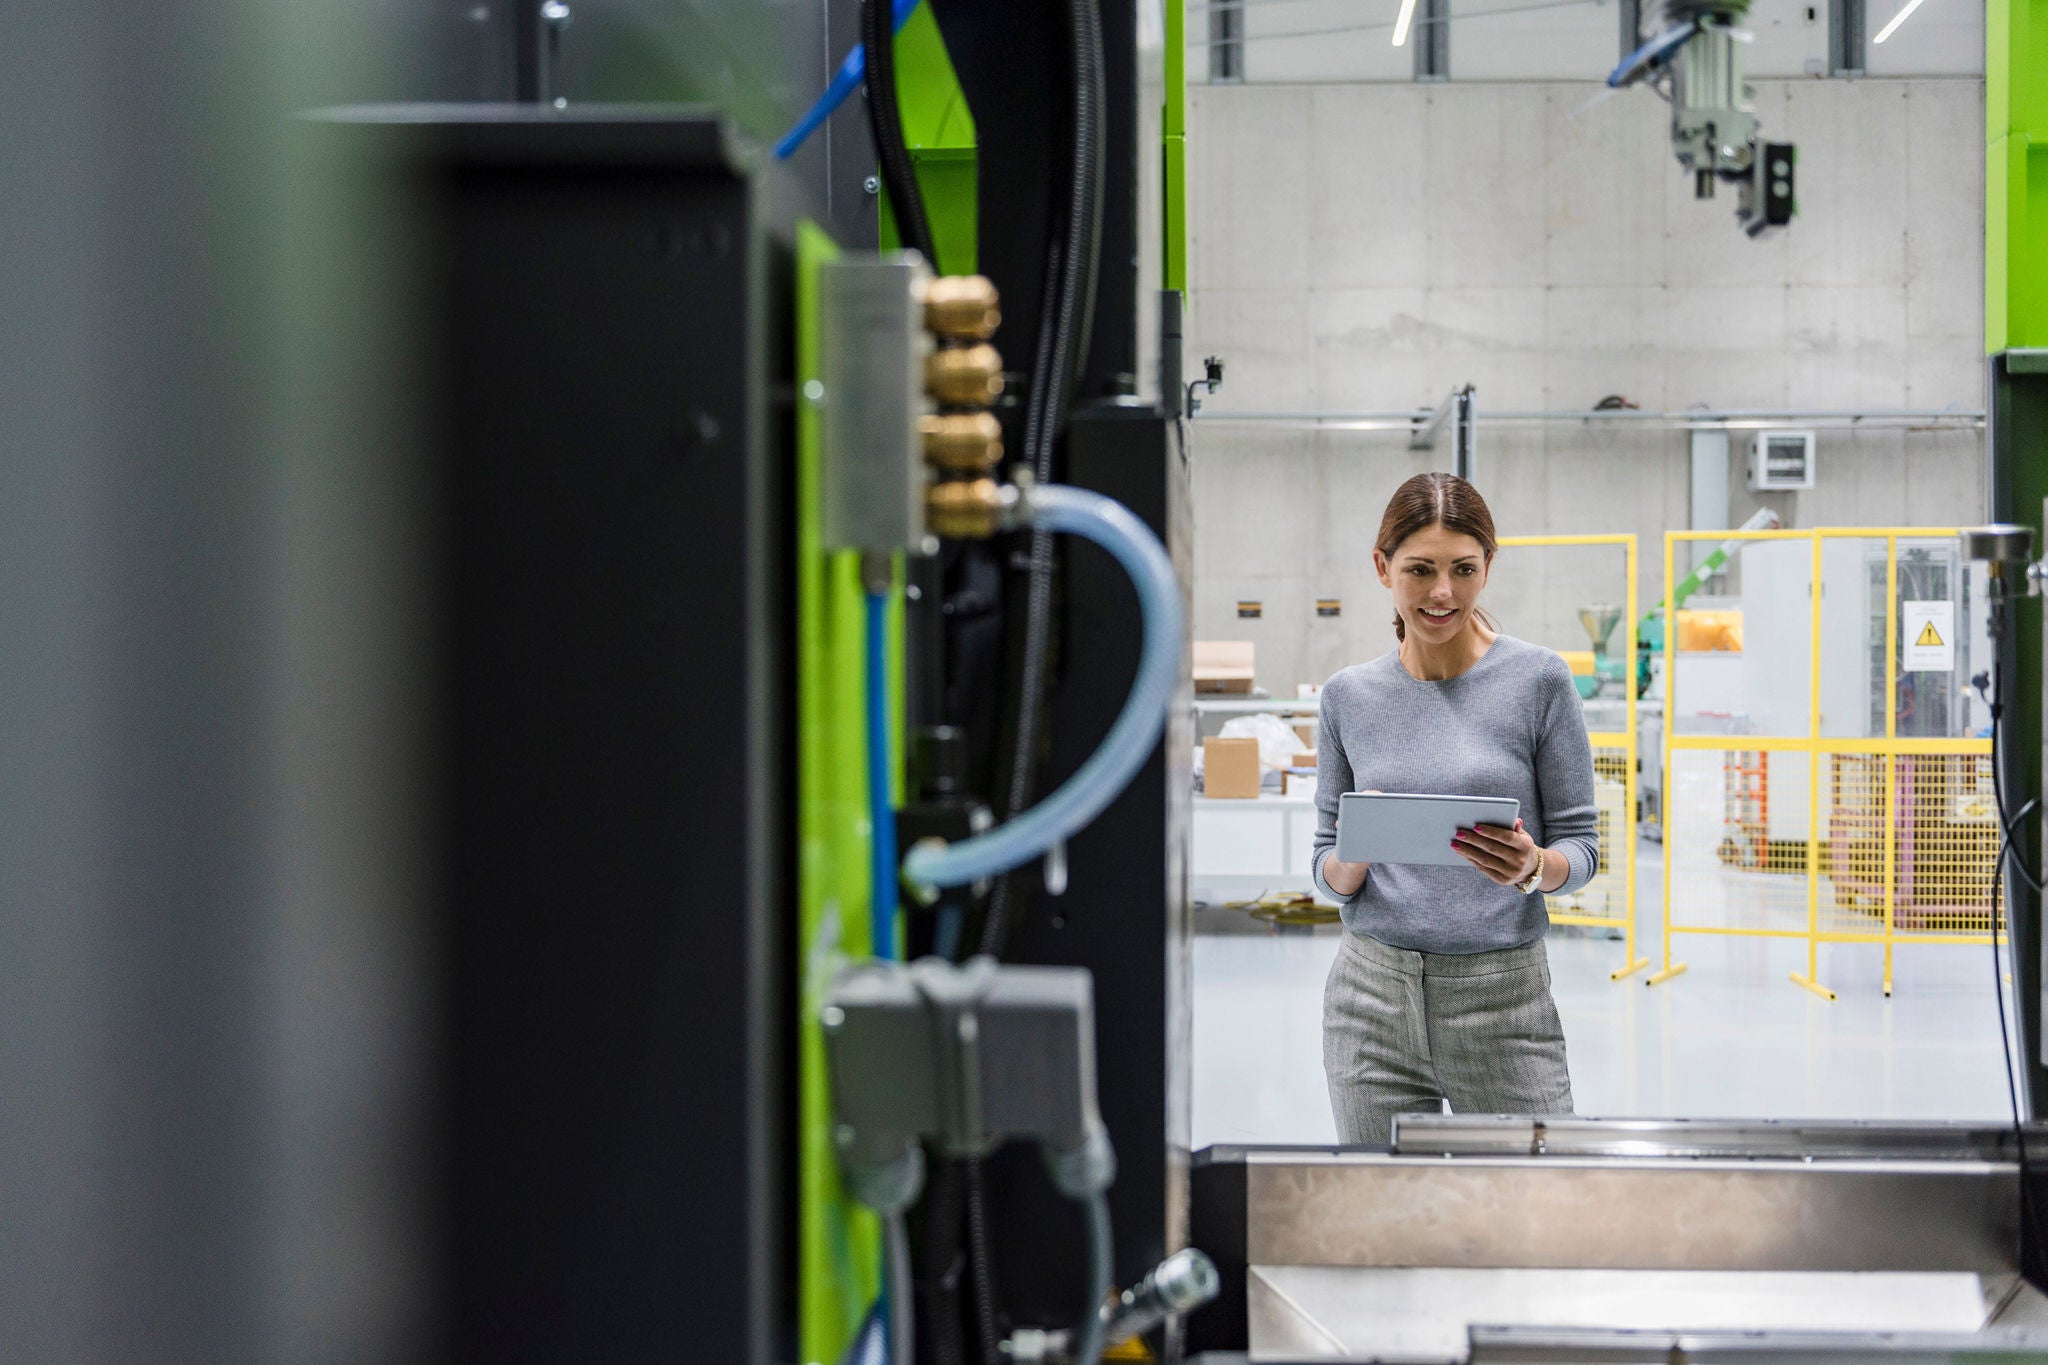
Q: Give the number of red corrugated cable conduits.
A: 0